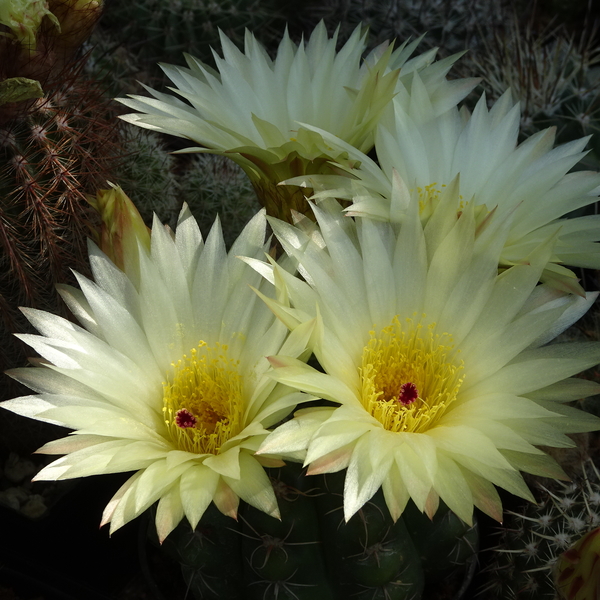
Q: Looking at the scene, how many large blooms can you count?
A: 4